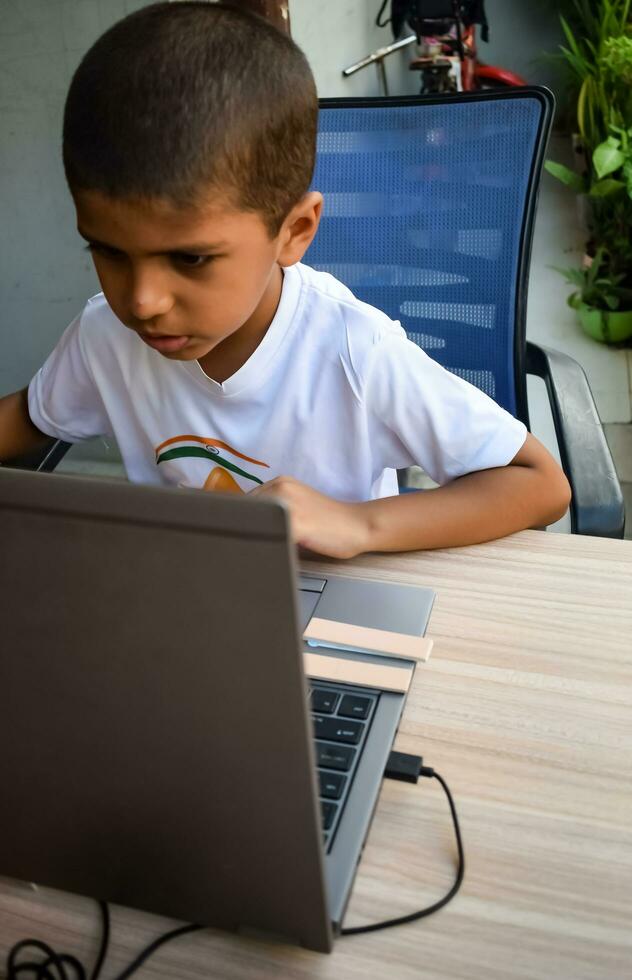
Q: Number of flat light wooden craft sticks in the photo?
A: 2